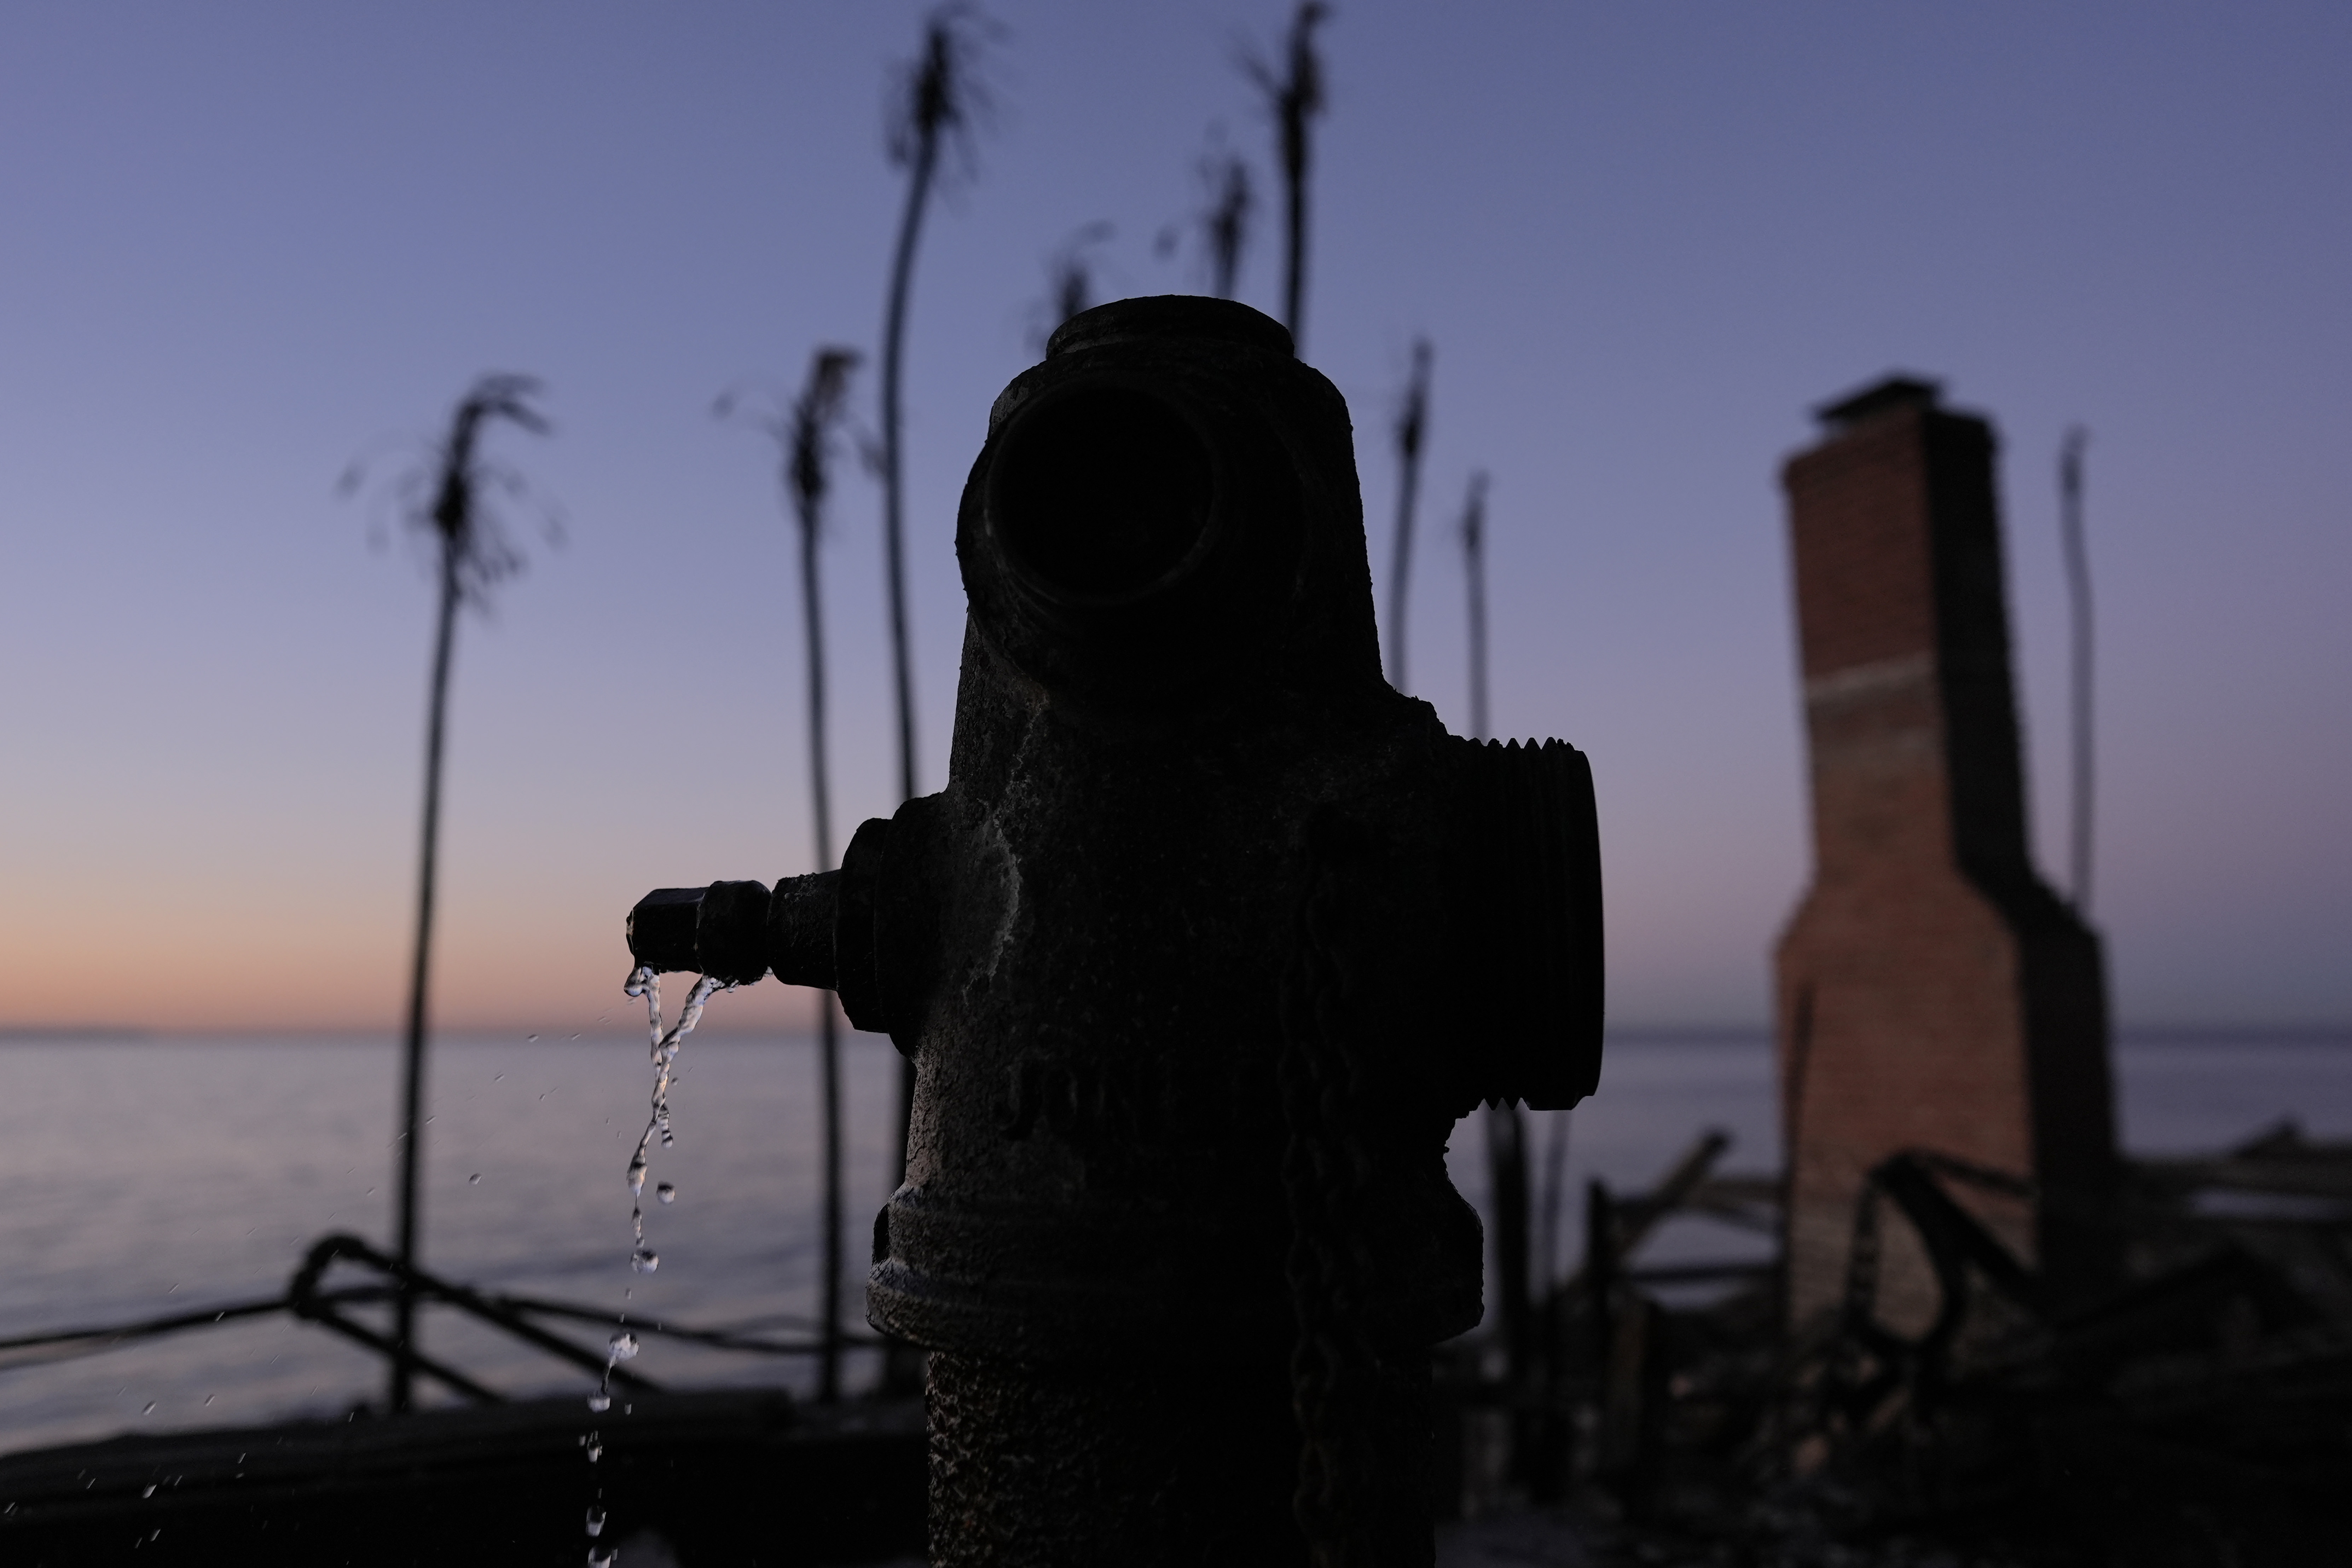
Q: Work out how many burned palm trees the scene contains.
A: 9